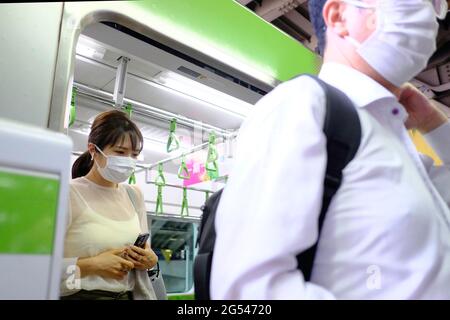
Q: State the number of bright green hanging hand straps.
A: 11